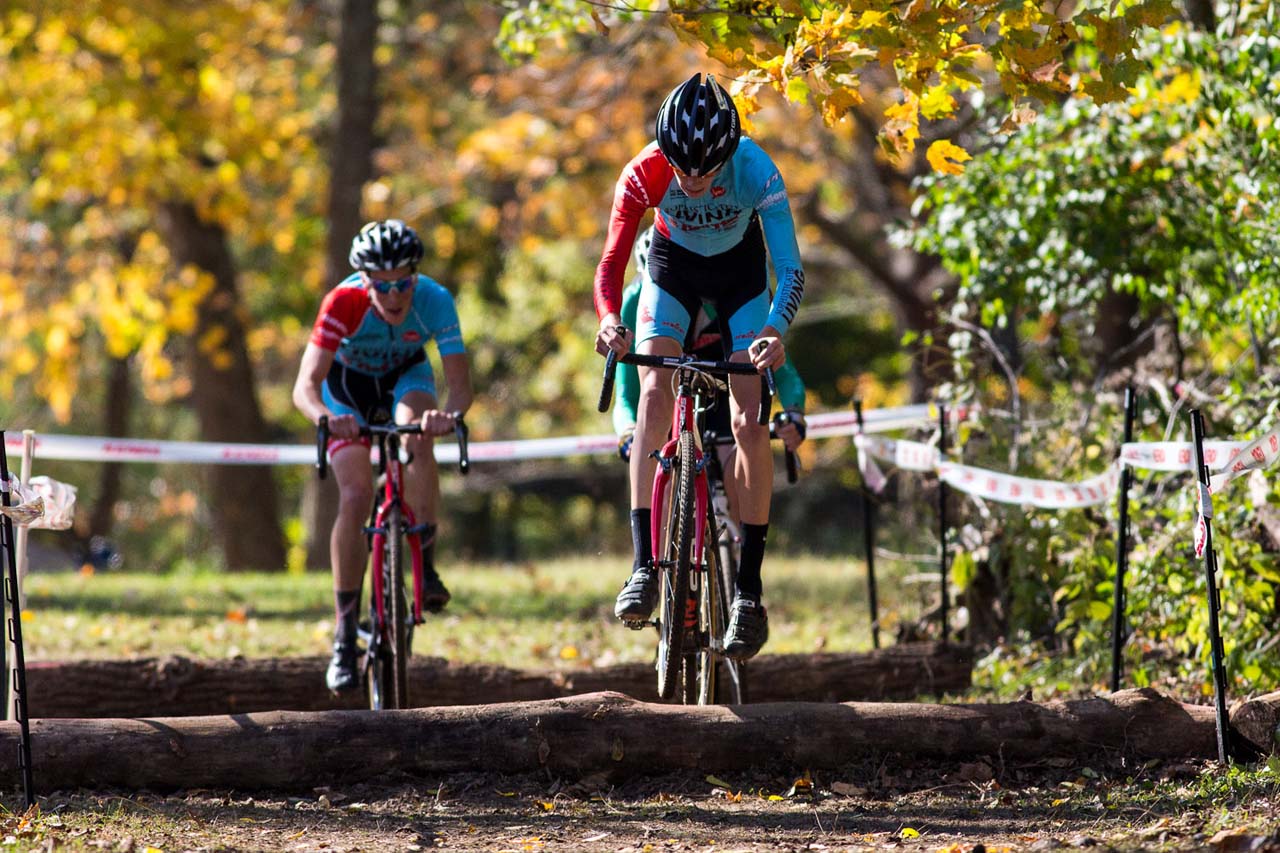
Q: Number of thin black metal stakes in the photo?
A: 5